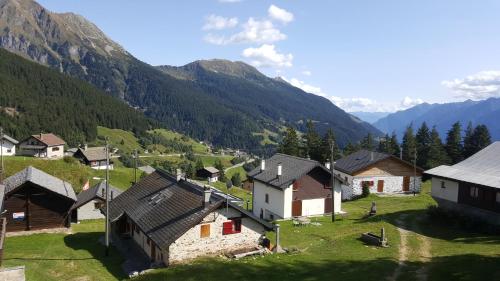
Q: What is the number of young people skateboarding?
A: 0